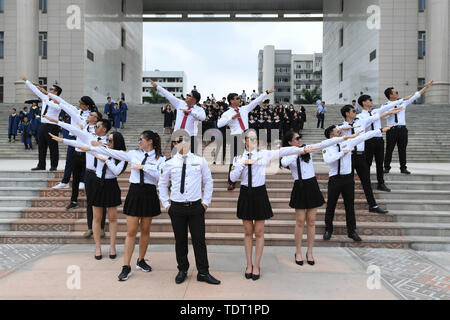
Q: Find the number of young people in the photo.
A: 15